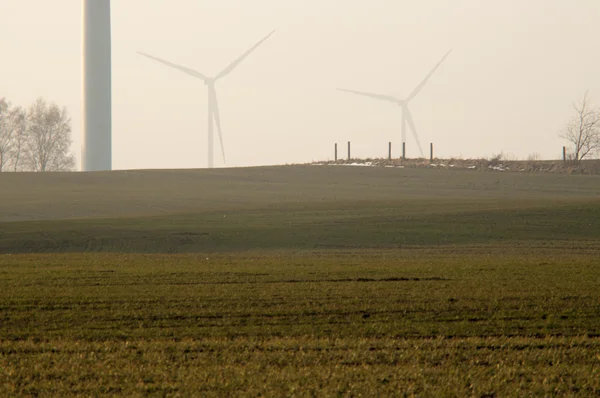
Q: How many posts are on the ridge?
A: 6